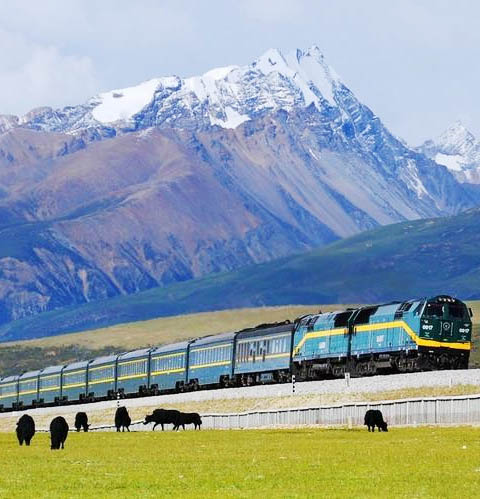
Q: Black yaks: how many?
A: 7